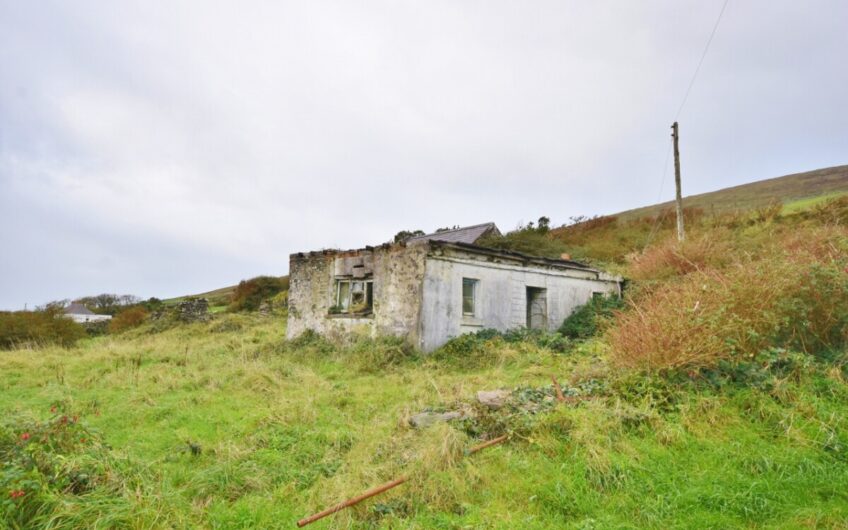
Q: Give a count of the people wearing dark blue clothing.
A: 0